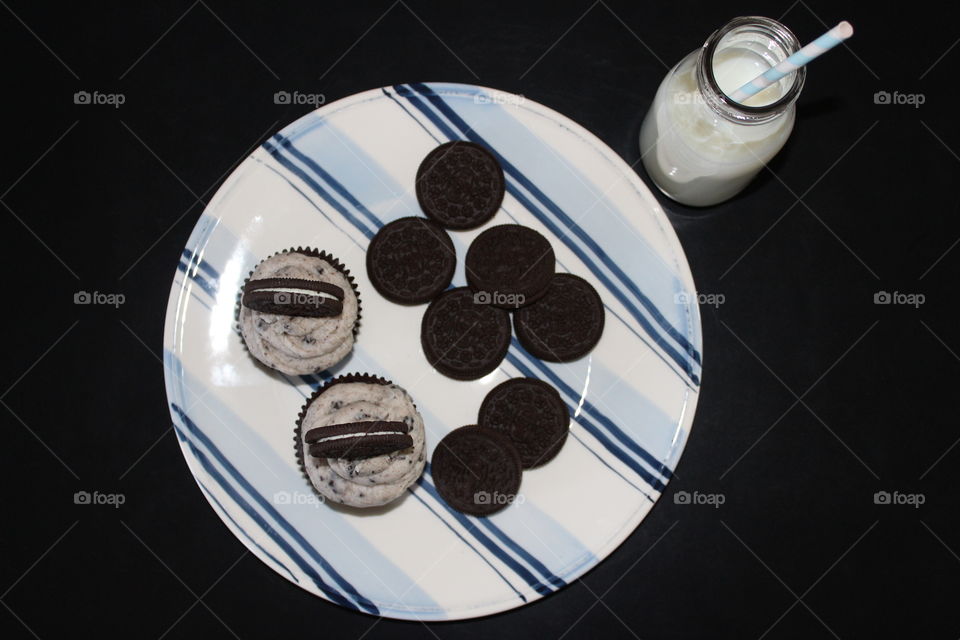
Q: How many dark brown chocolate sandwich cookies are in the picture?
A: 9